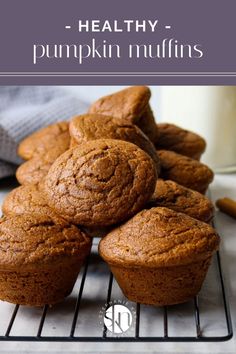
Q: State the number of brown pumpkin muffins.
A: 11